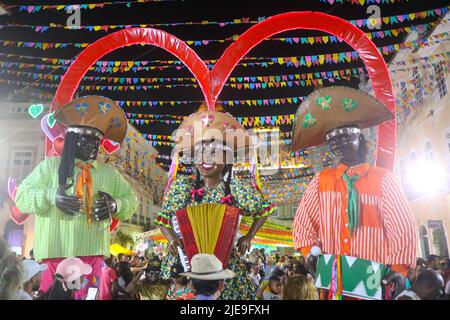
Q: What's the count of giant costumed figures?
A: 3